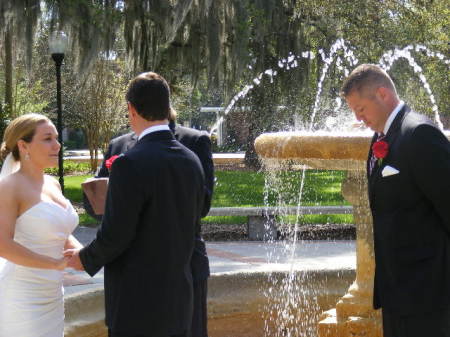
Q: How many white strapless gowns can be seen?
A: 1